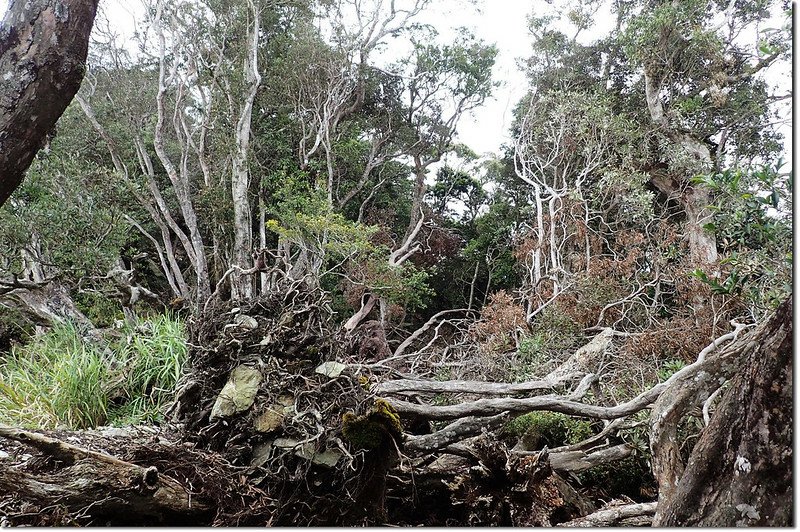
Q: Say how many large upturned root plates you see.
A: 1